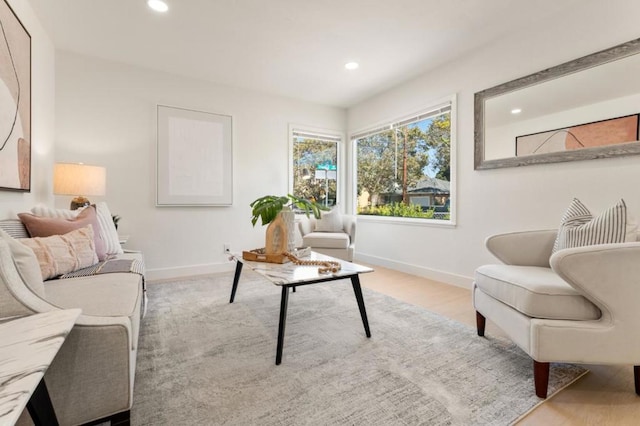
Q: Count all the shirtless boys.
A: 0